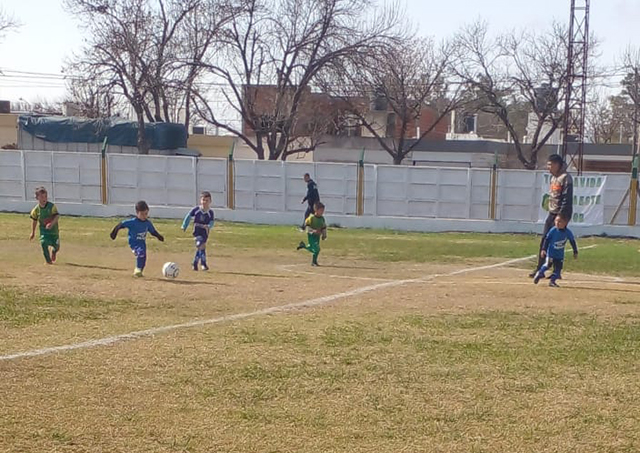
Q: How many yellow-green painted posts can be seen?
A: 5